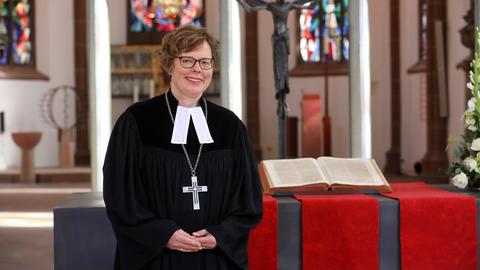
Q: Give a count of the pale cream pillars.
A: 3